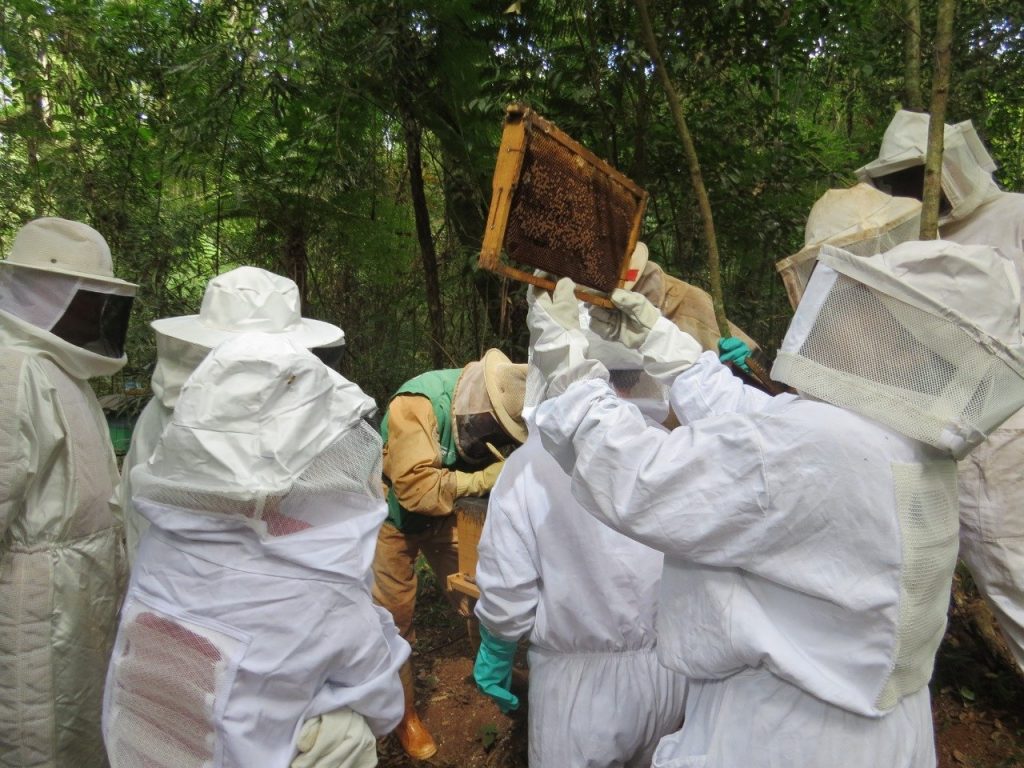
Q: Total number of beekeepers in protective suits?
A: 9